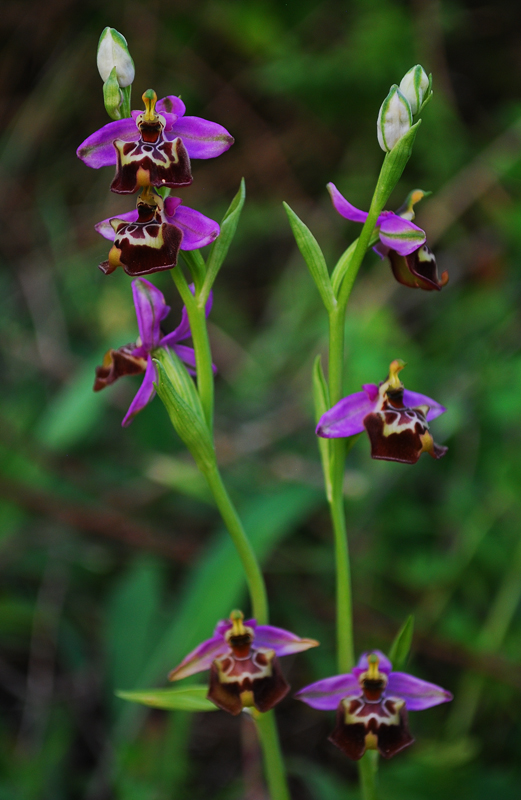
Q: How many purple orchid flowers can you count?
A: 7